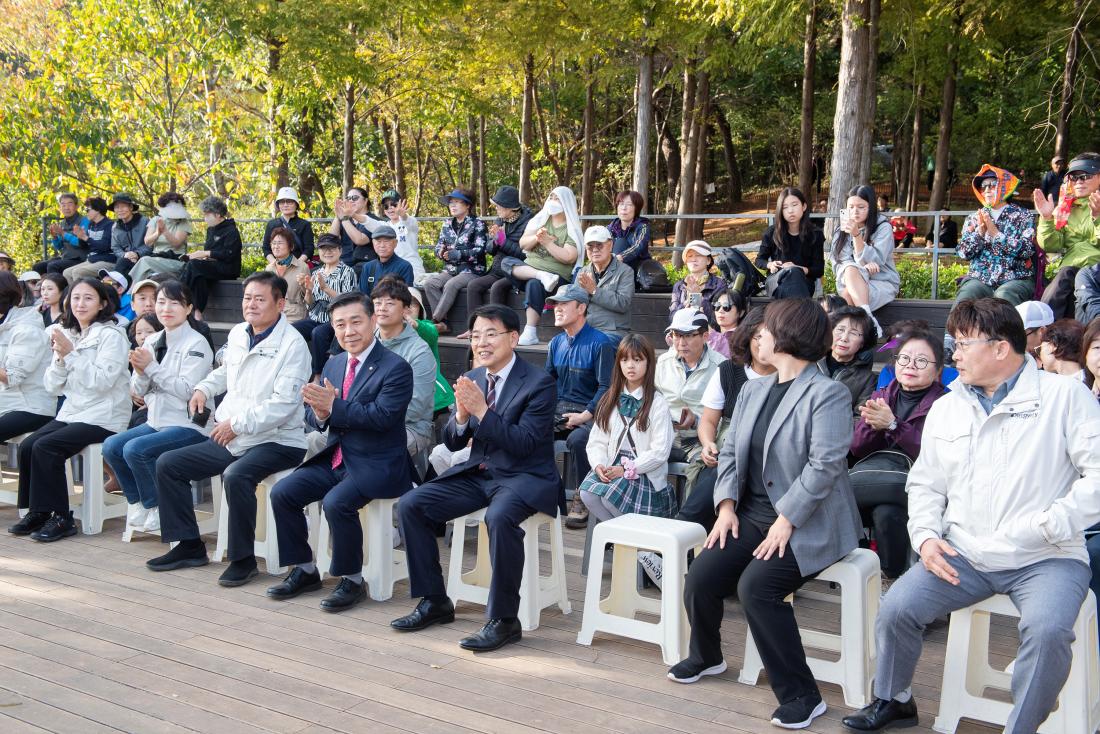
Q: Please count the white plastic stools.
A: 9